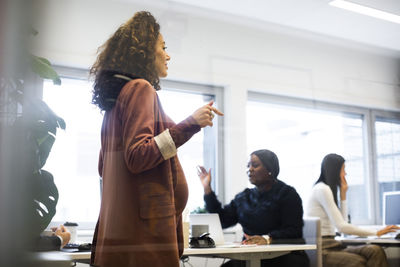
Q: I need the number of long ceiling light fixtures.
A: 1